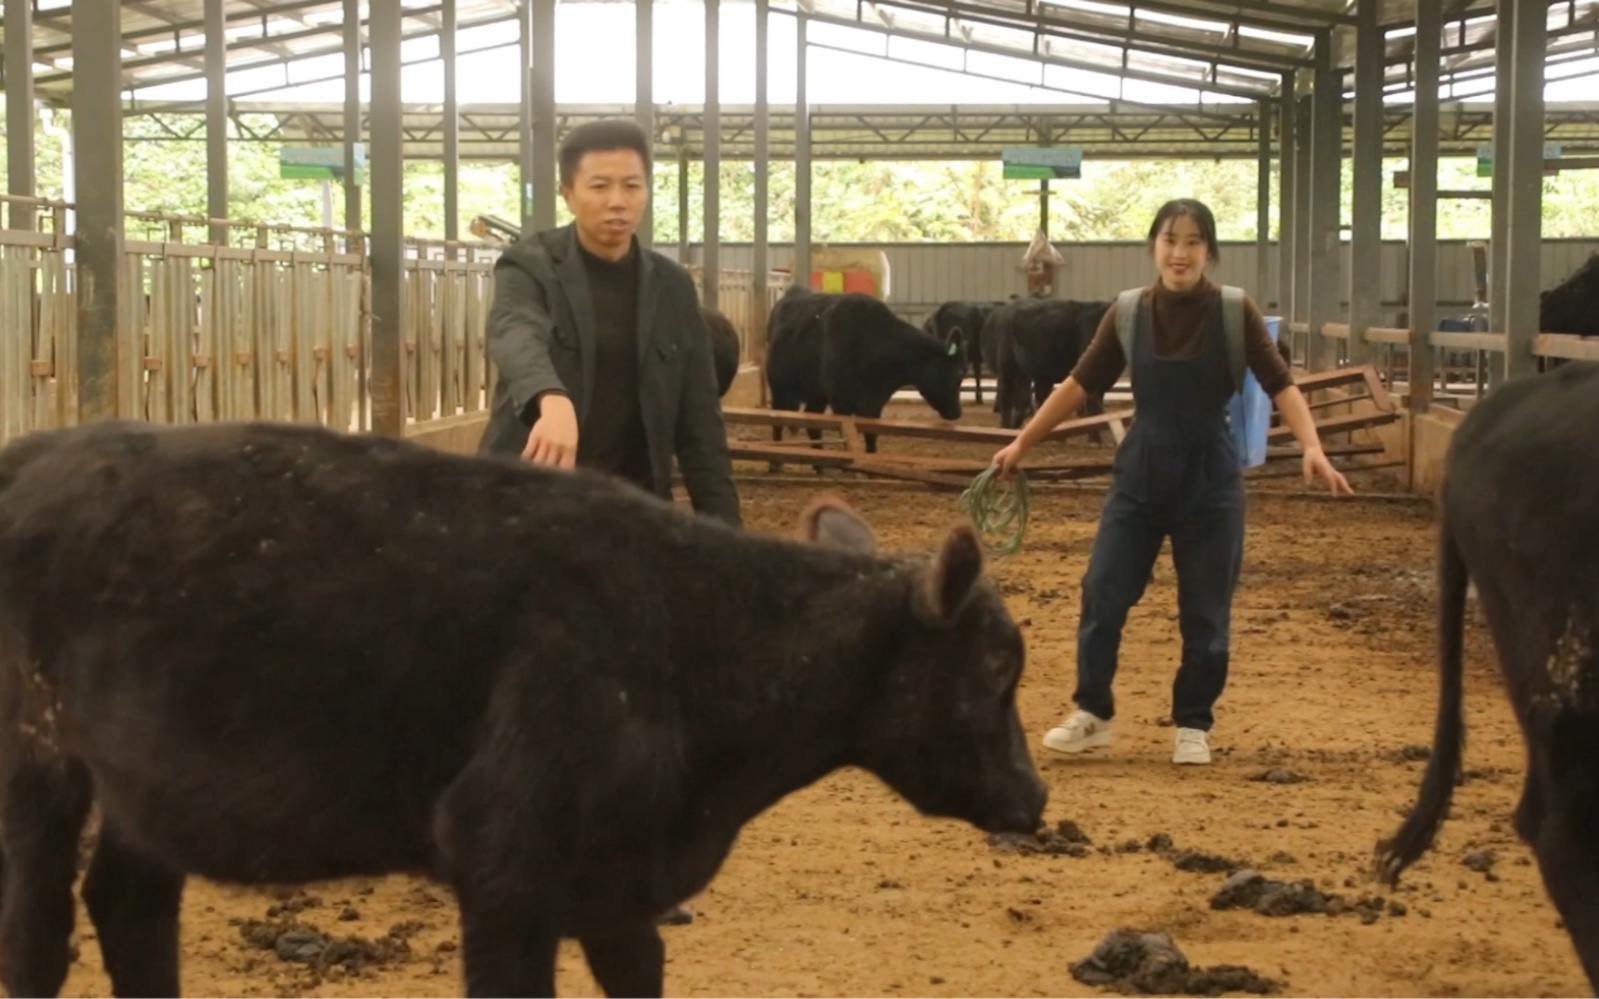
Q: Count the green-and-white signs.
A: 3